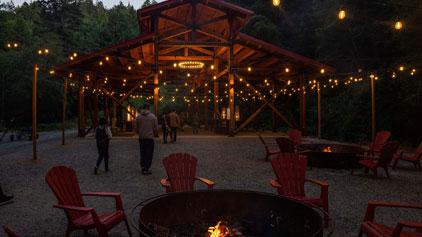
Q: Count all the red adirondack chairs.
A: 11